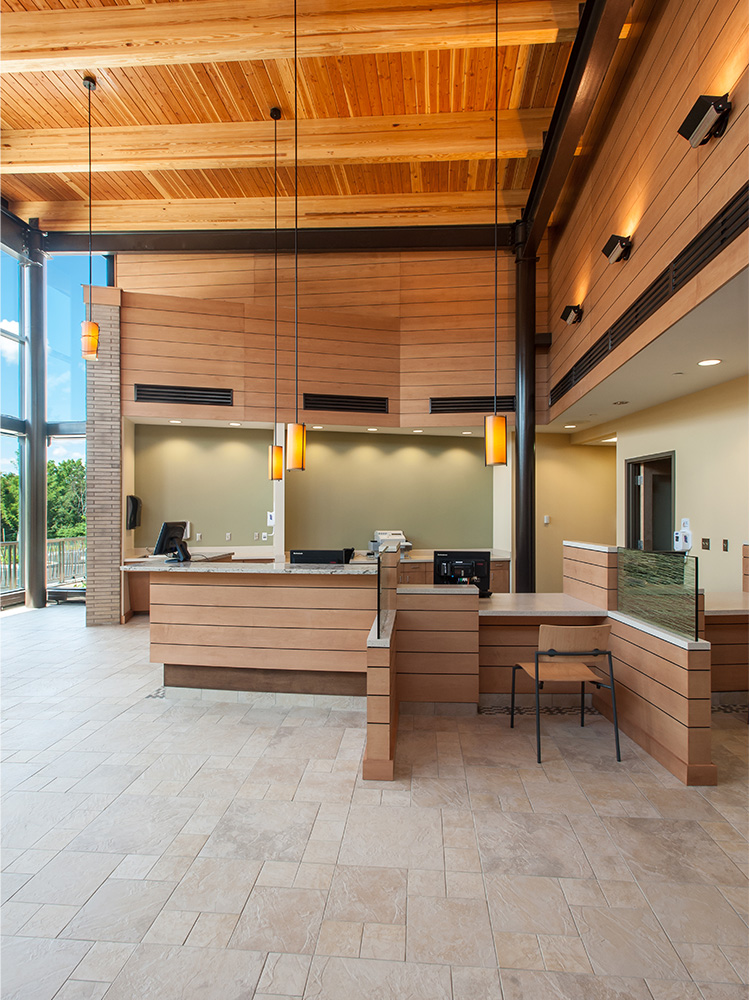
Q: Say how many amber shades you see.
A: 4